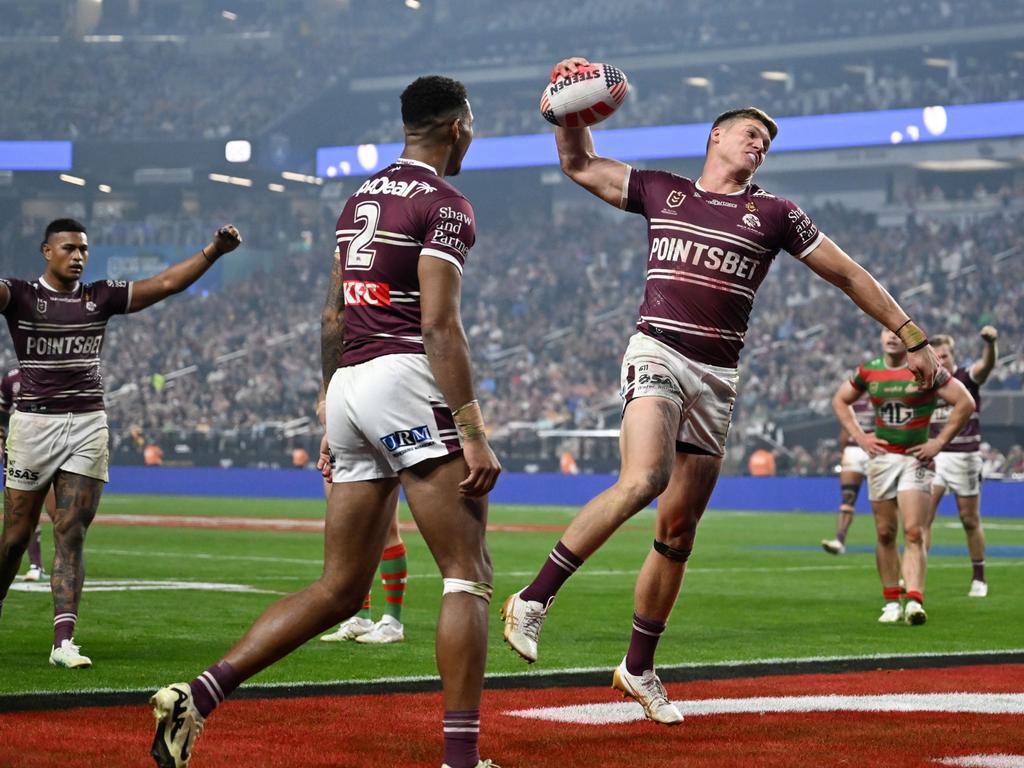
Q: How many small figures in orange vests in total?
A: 4